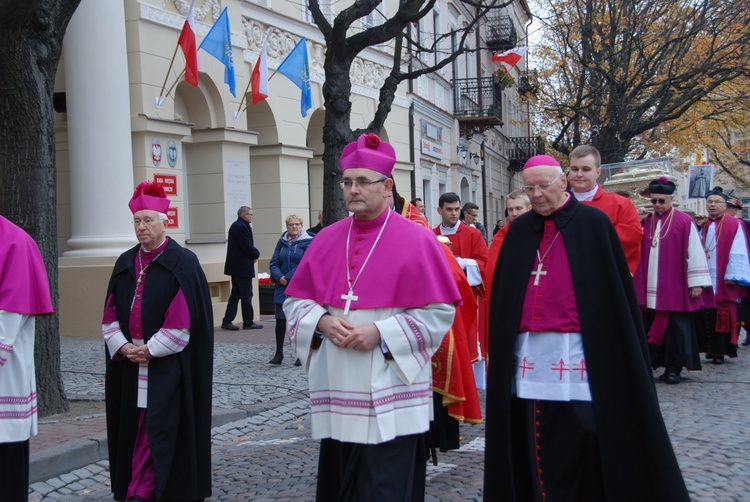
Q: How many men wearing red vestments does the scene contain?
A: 4